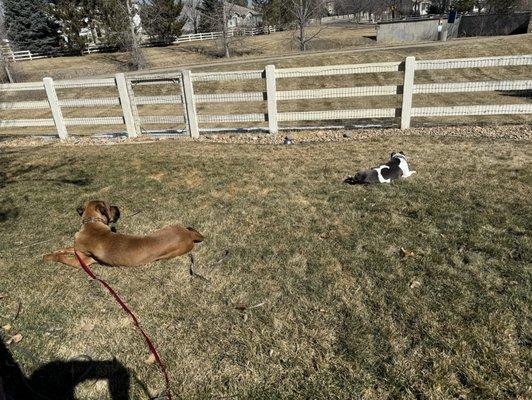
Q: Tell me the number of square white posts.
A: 5